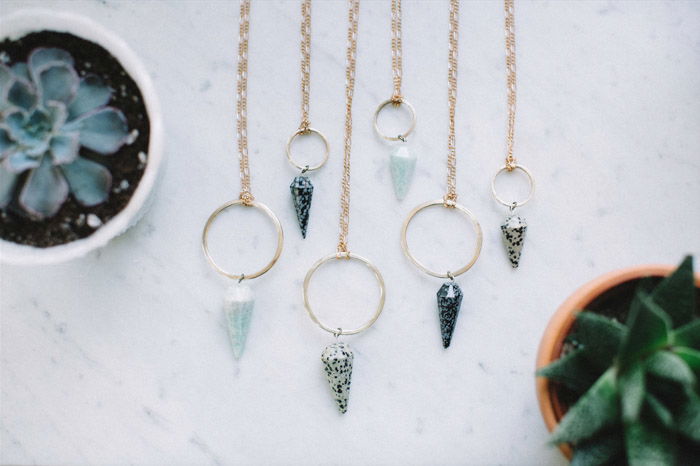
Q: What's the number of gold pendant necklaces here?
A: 6